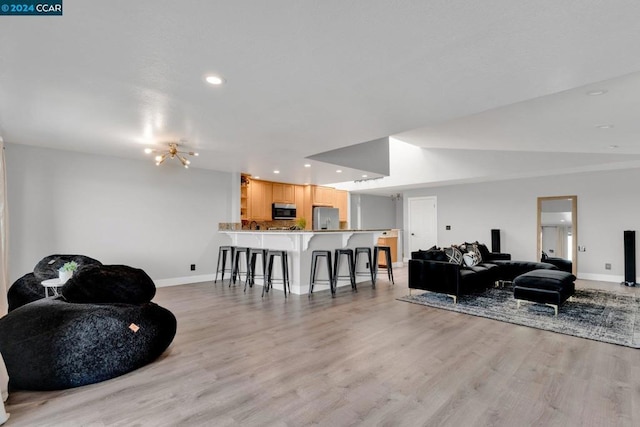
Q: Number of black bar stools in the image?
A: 8